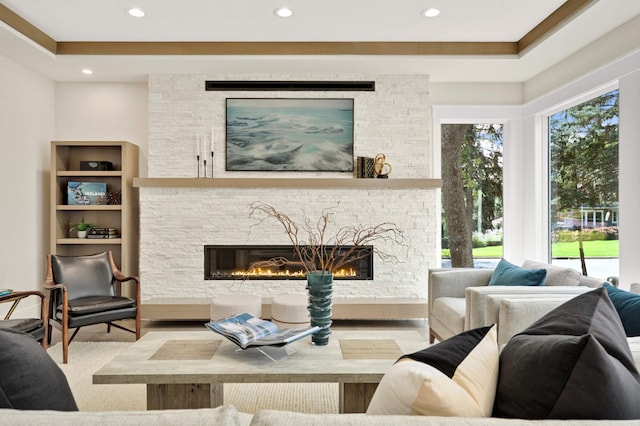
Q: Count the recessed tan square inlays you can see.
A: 2